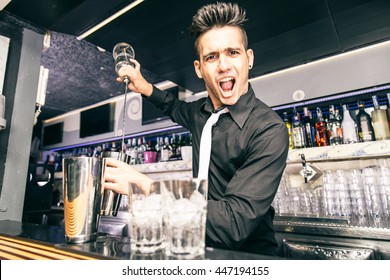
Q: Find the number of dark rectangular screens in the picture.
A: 3